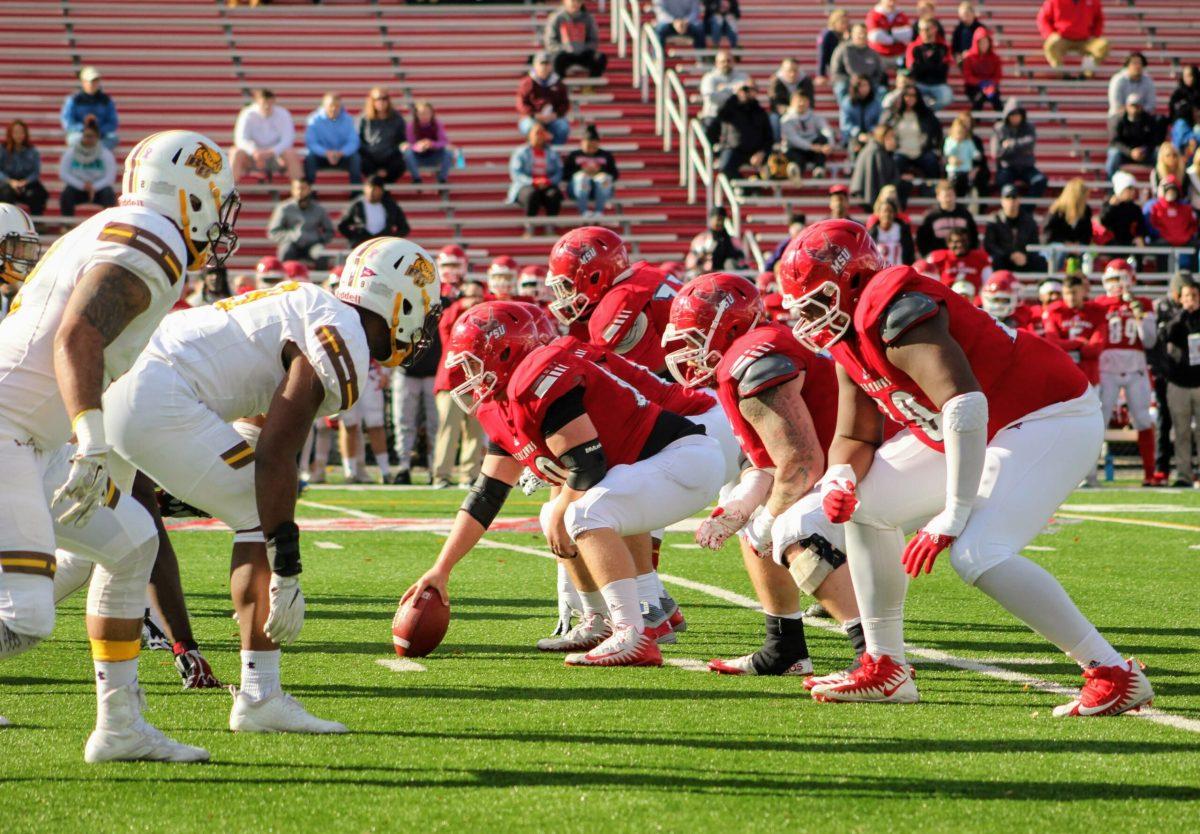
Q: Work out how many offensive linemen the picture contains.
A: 5